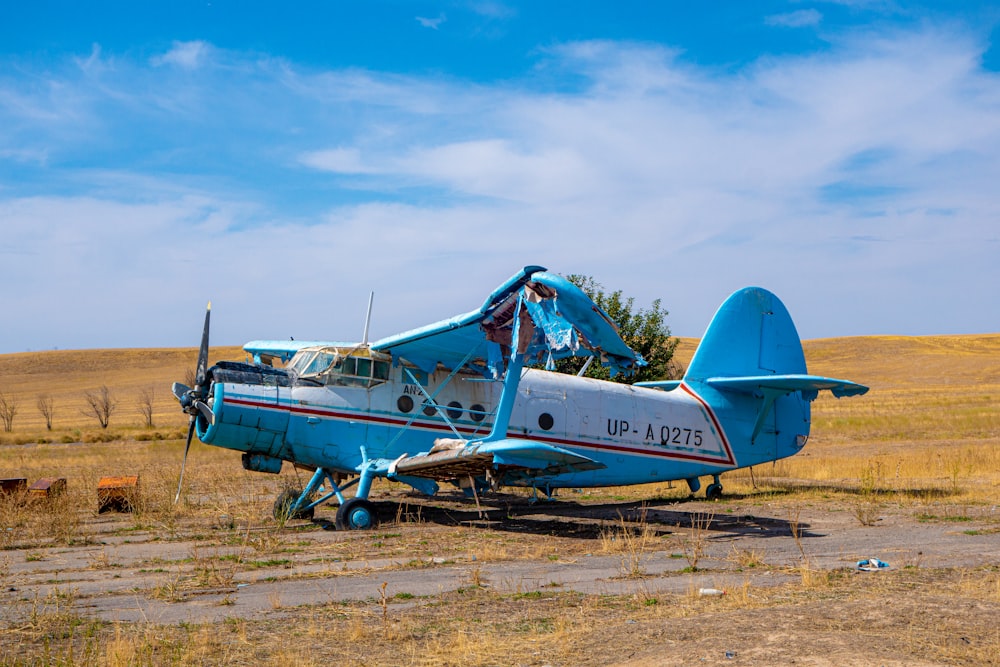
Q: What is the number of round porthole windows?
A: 5